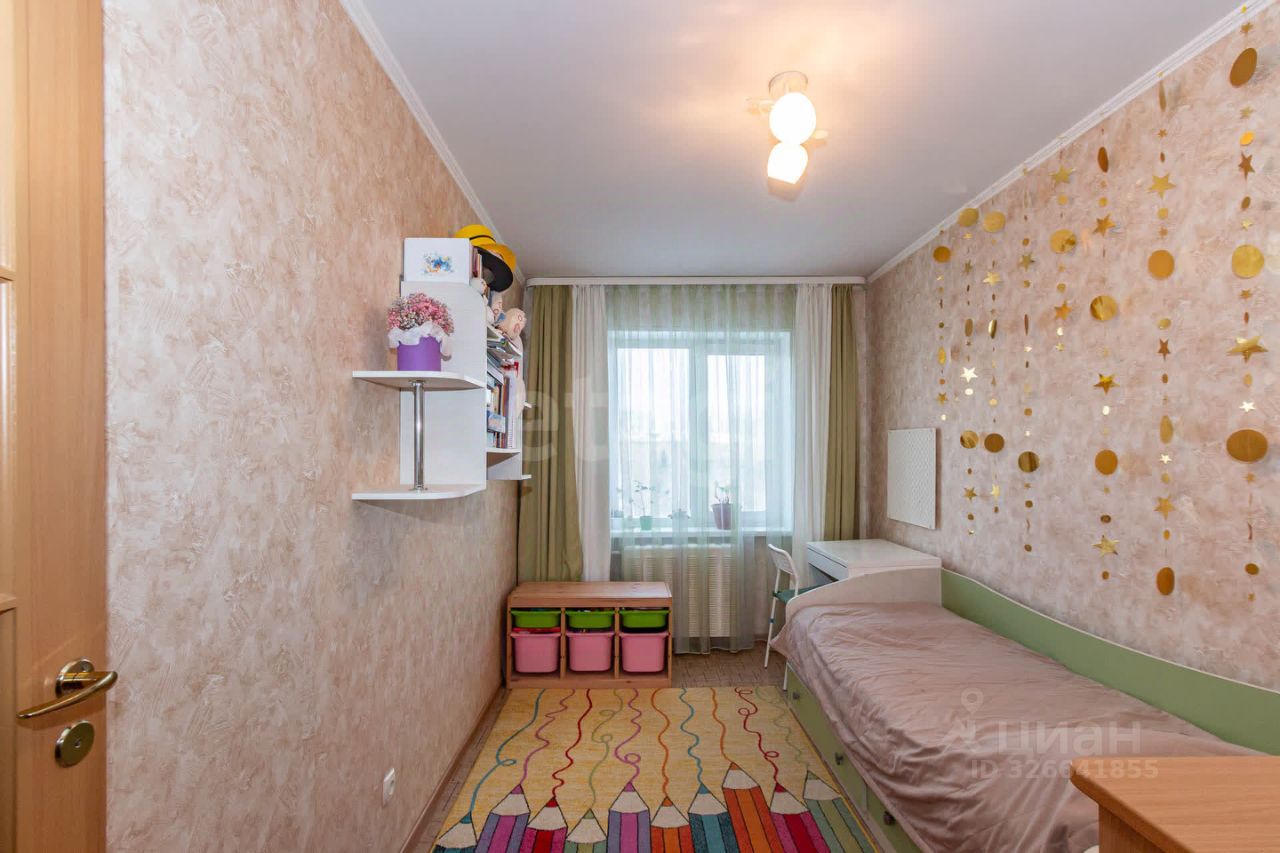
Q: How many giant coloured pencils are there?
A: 10